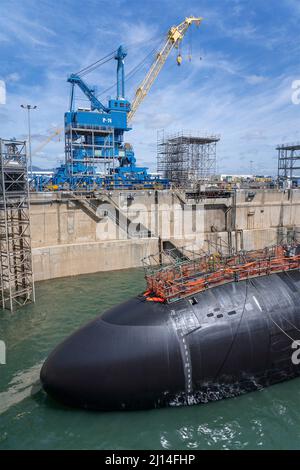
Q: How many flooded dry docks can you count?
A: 1